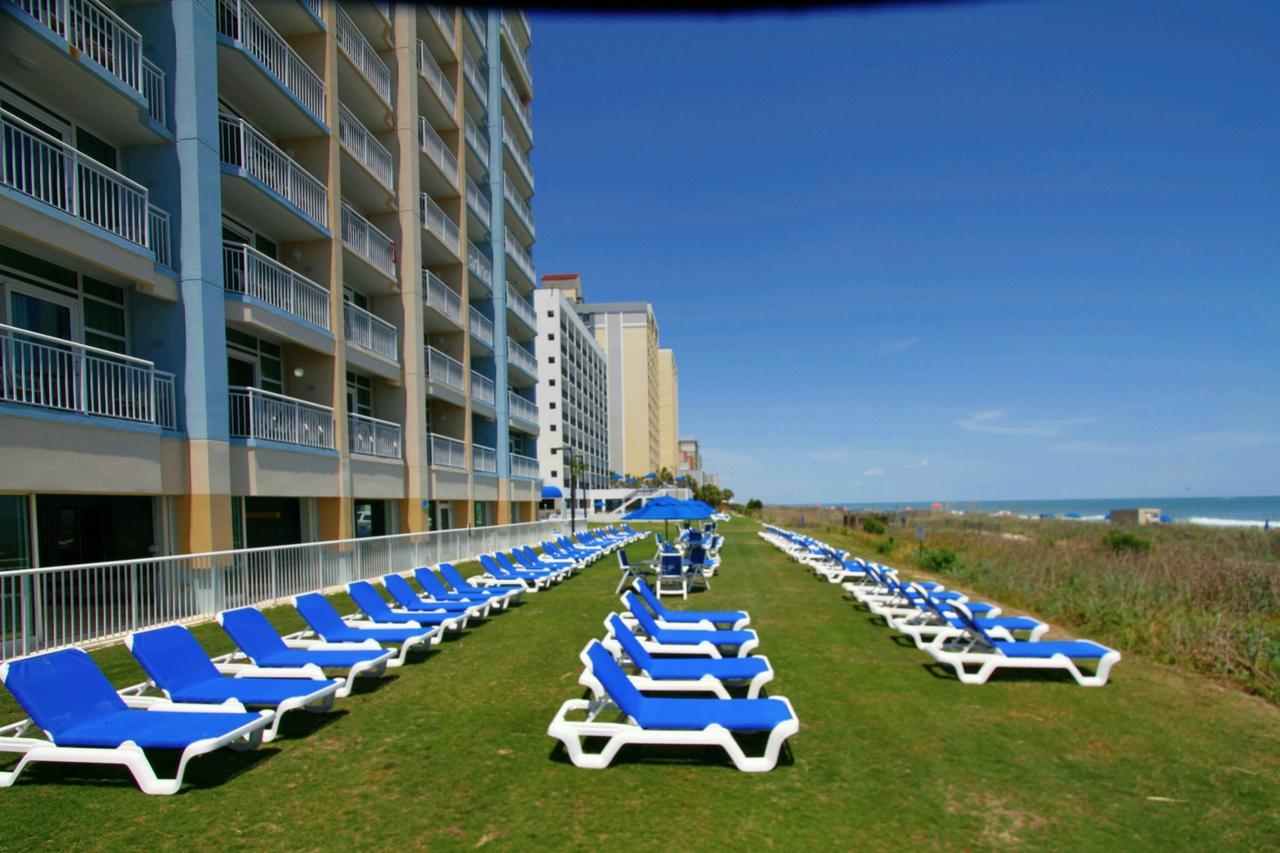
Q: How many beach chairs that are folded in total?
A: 0